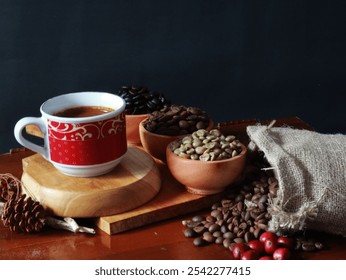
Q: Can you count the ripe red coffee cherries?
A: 8